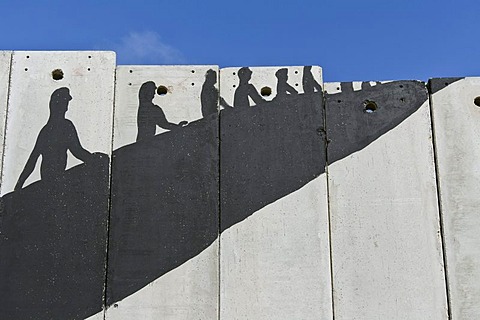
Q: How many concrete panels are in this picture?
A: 6